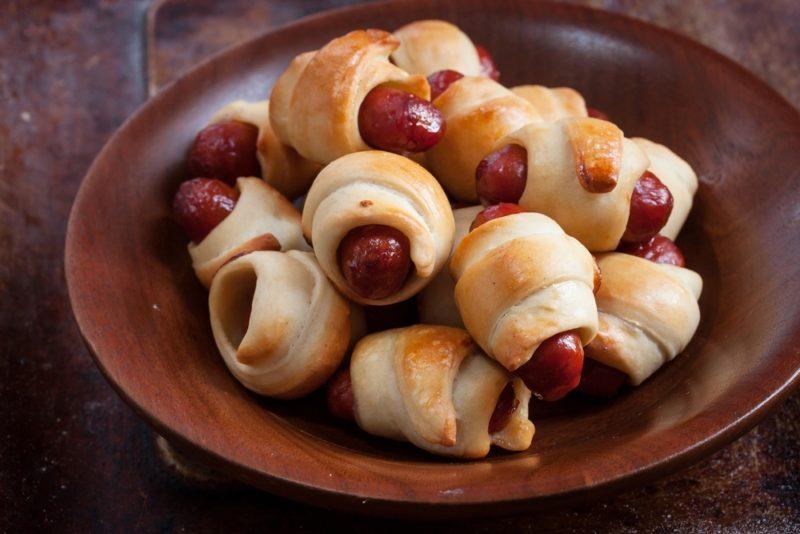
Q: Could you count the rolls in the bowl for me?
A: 14